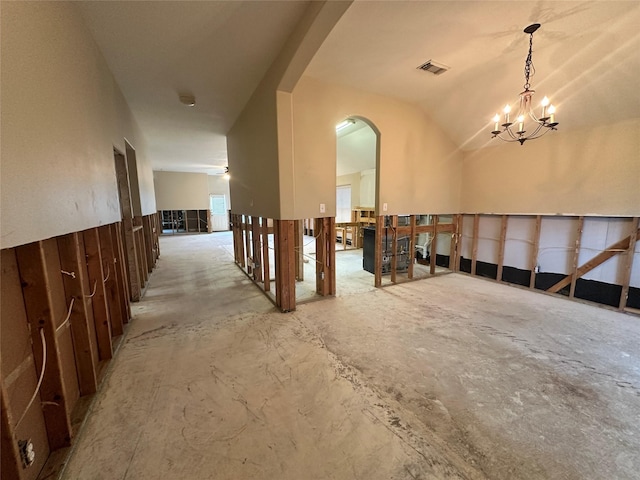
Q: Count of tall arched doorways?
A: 1